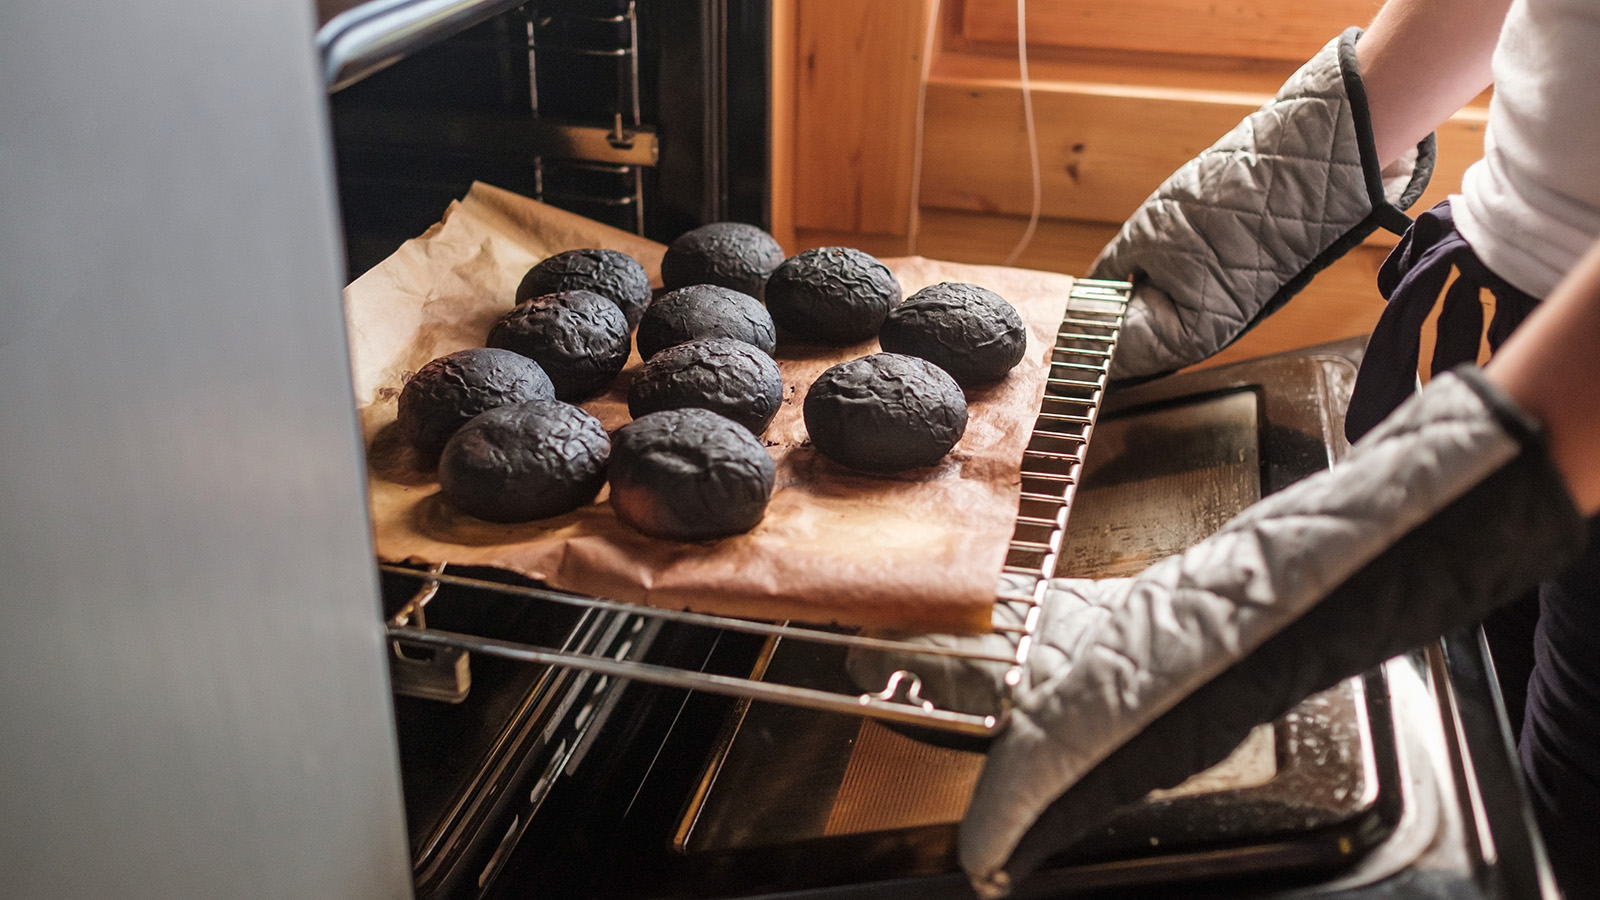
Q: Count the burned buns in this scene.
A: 11